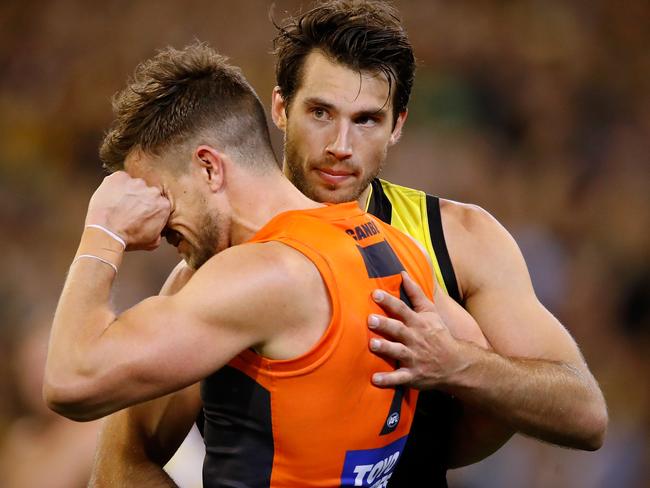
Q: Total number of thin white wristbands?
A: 2